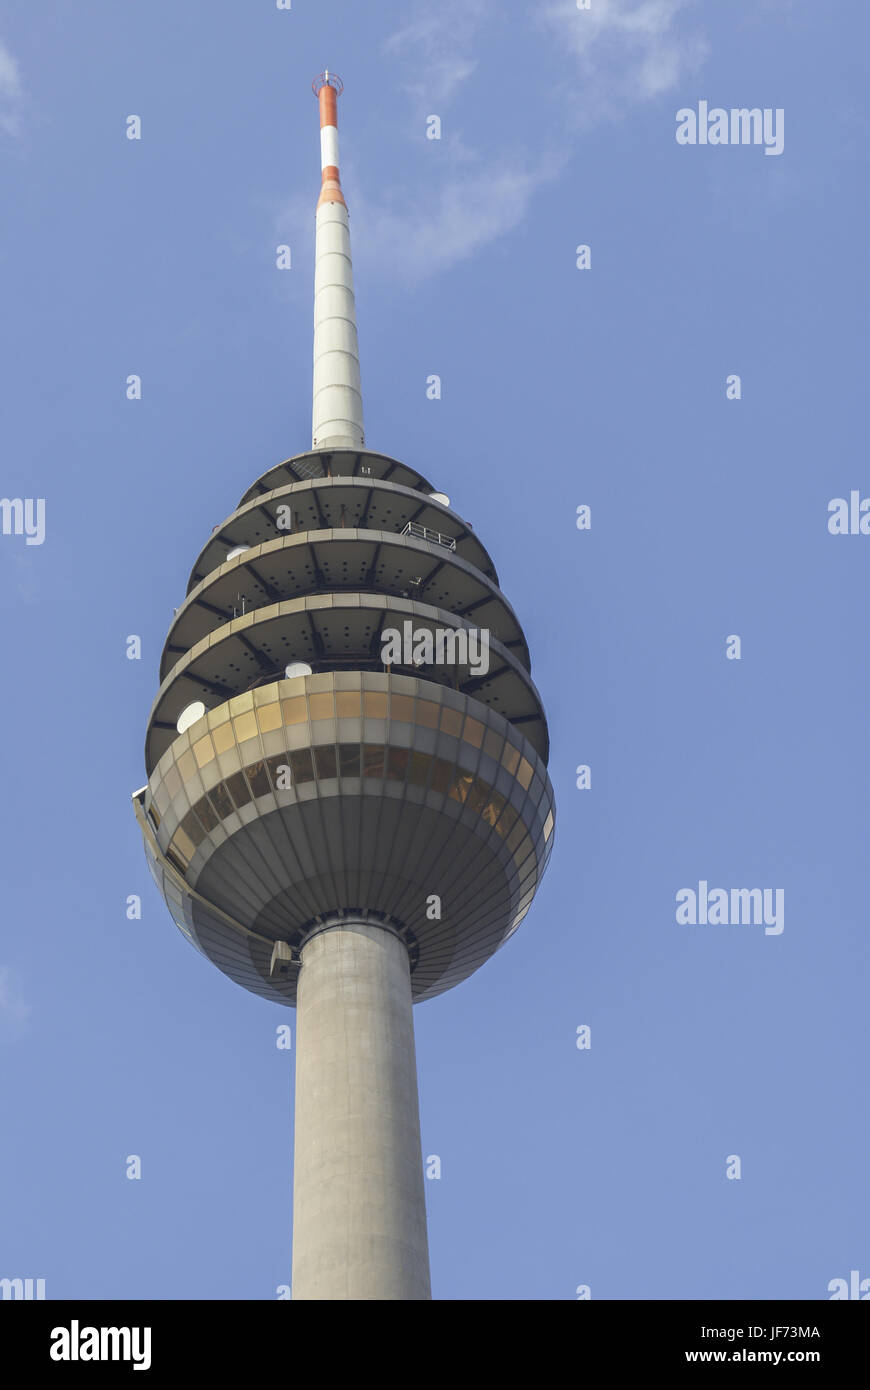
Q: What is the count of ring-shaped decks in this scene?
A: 4